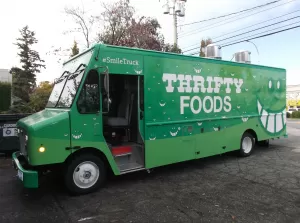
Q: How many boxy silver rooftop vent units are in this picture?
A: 2